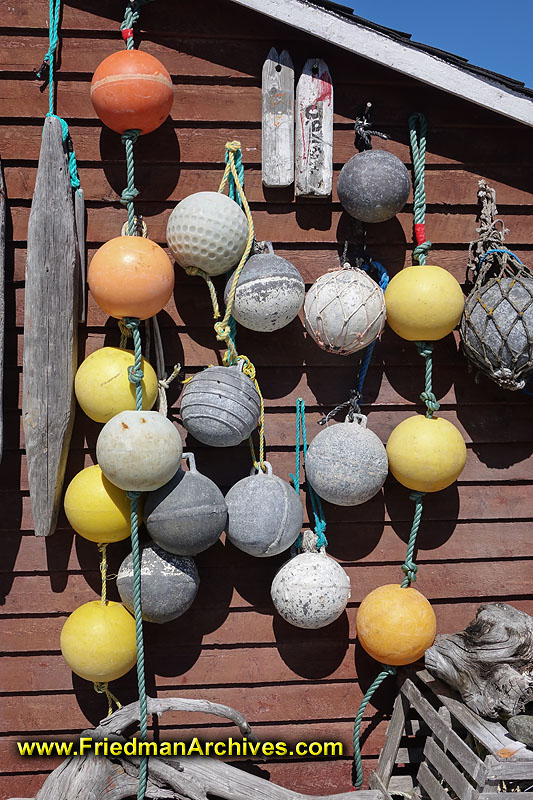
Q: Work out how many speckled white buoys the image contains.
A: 1